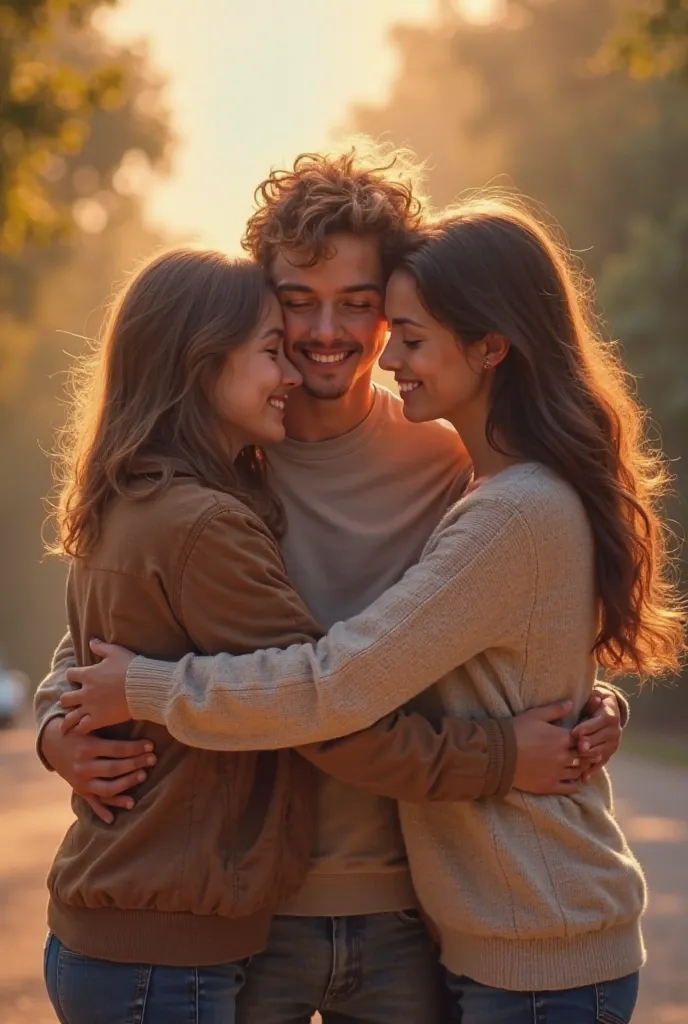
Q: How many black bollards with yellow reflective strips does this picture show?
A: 0